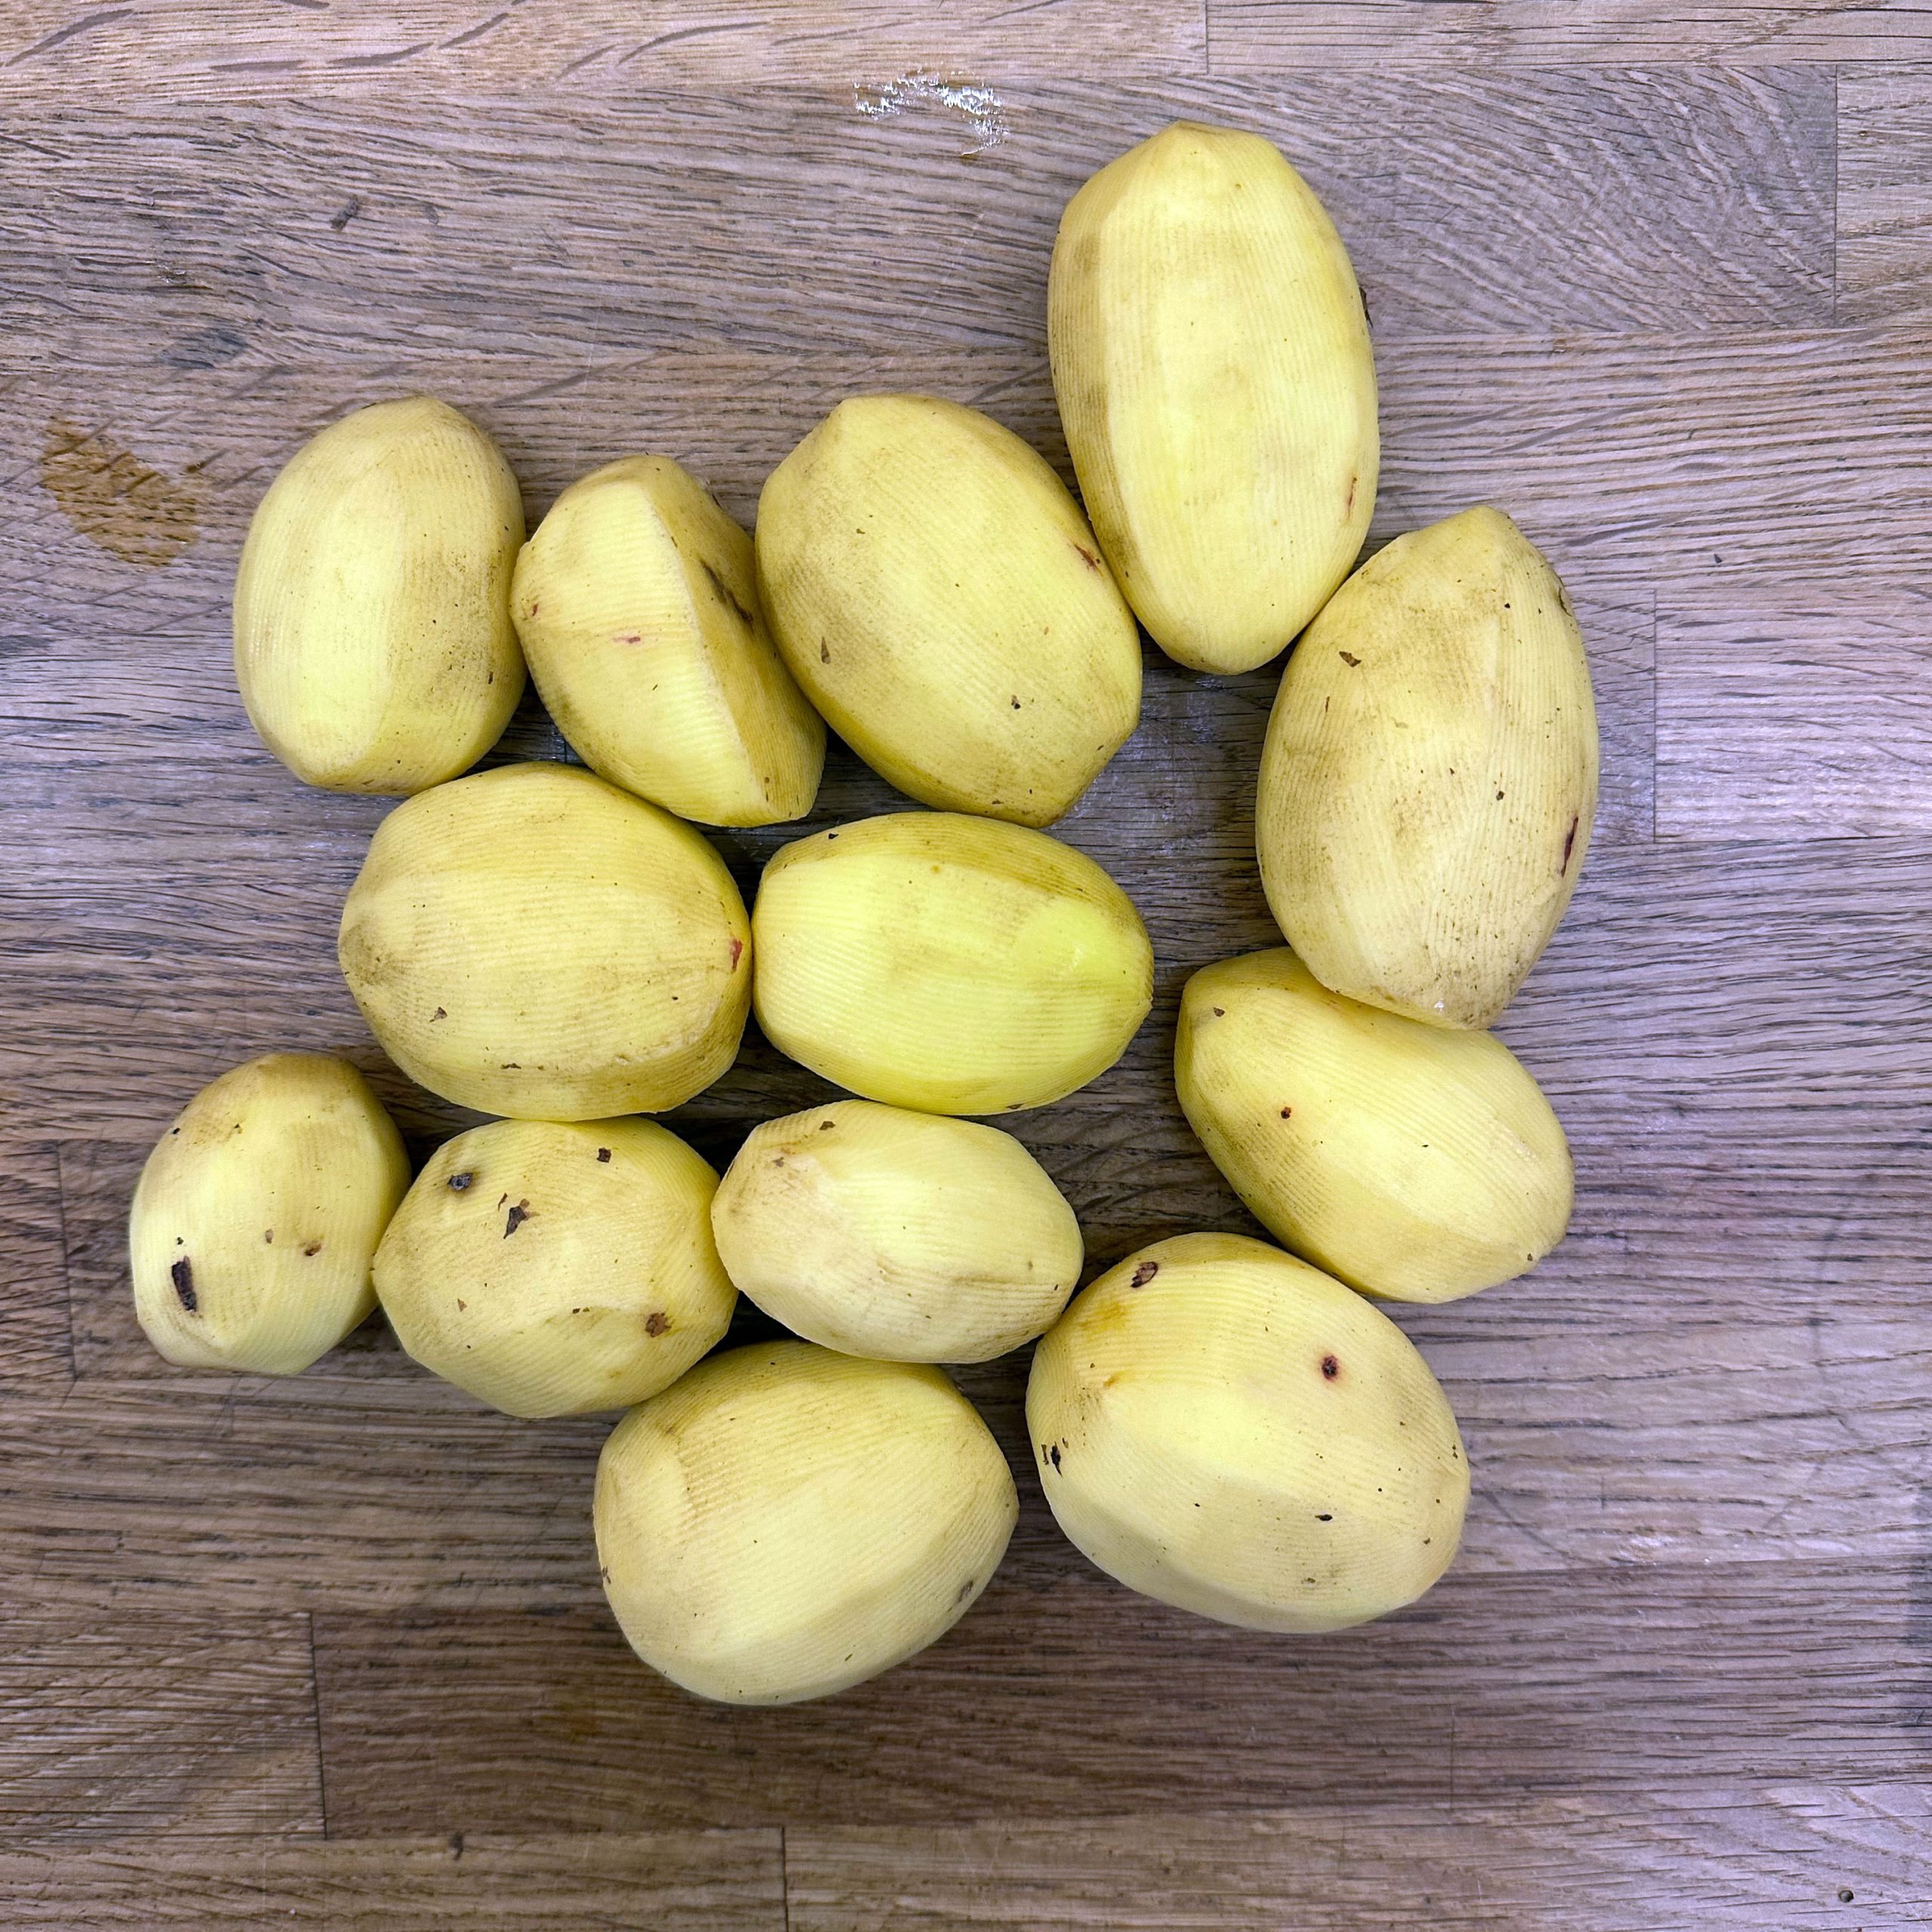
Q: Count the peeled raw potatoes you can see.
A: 13